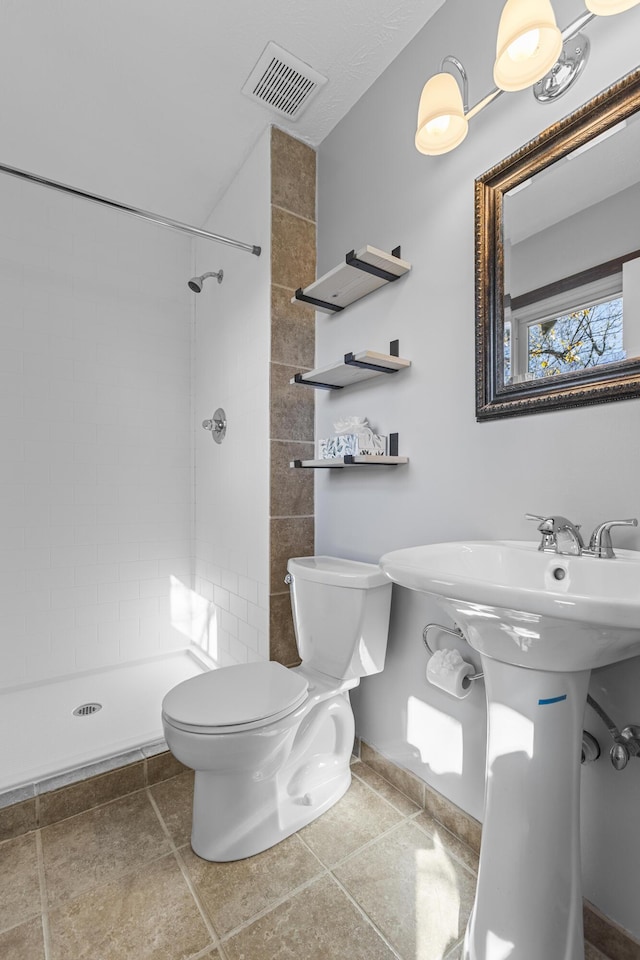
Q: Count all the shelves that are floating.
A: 3